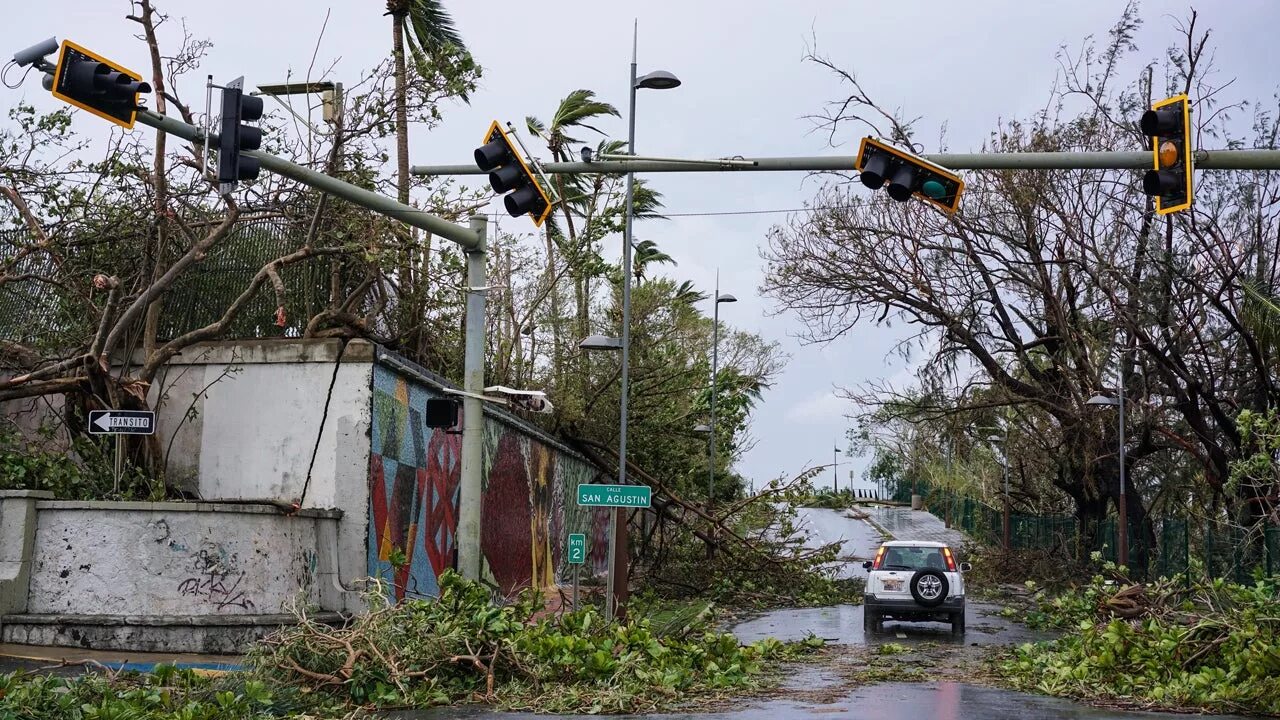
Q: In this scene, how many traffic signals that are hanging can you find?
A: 5